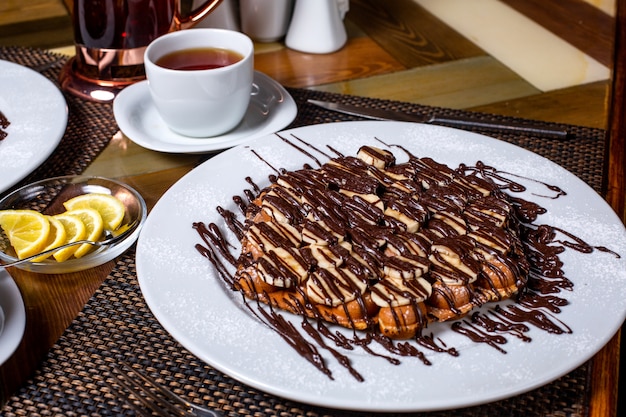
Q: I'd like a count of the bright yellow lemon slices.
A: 5